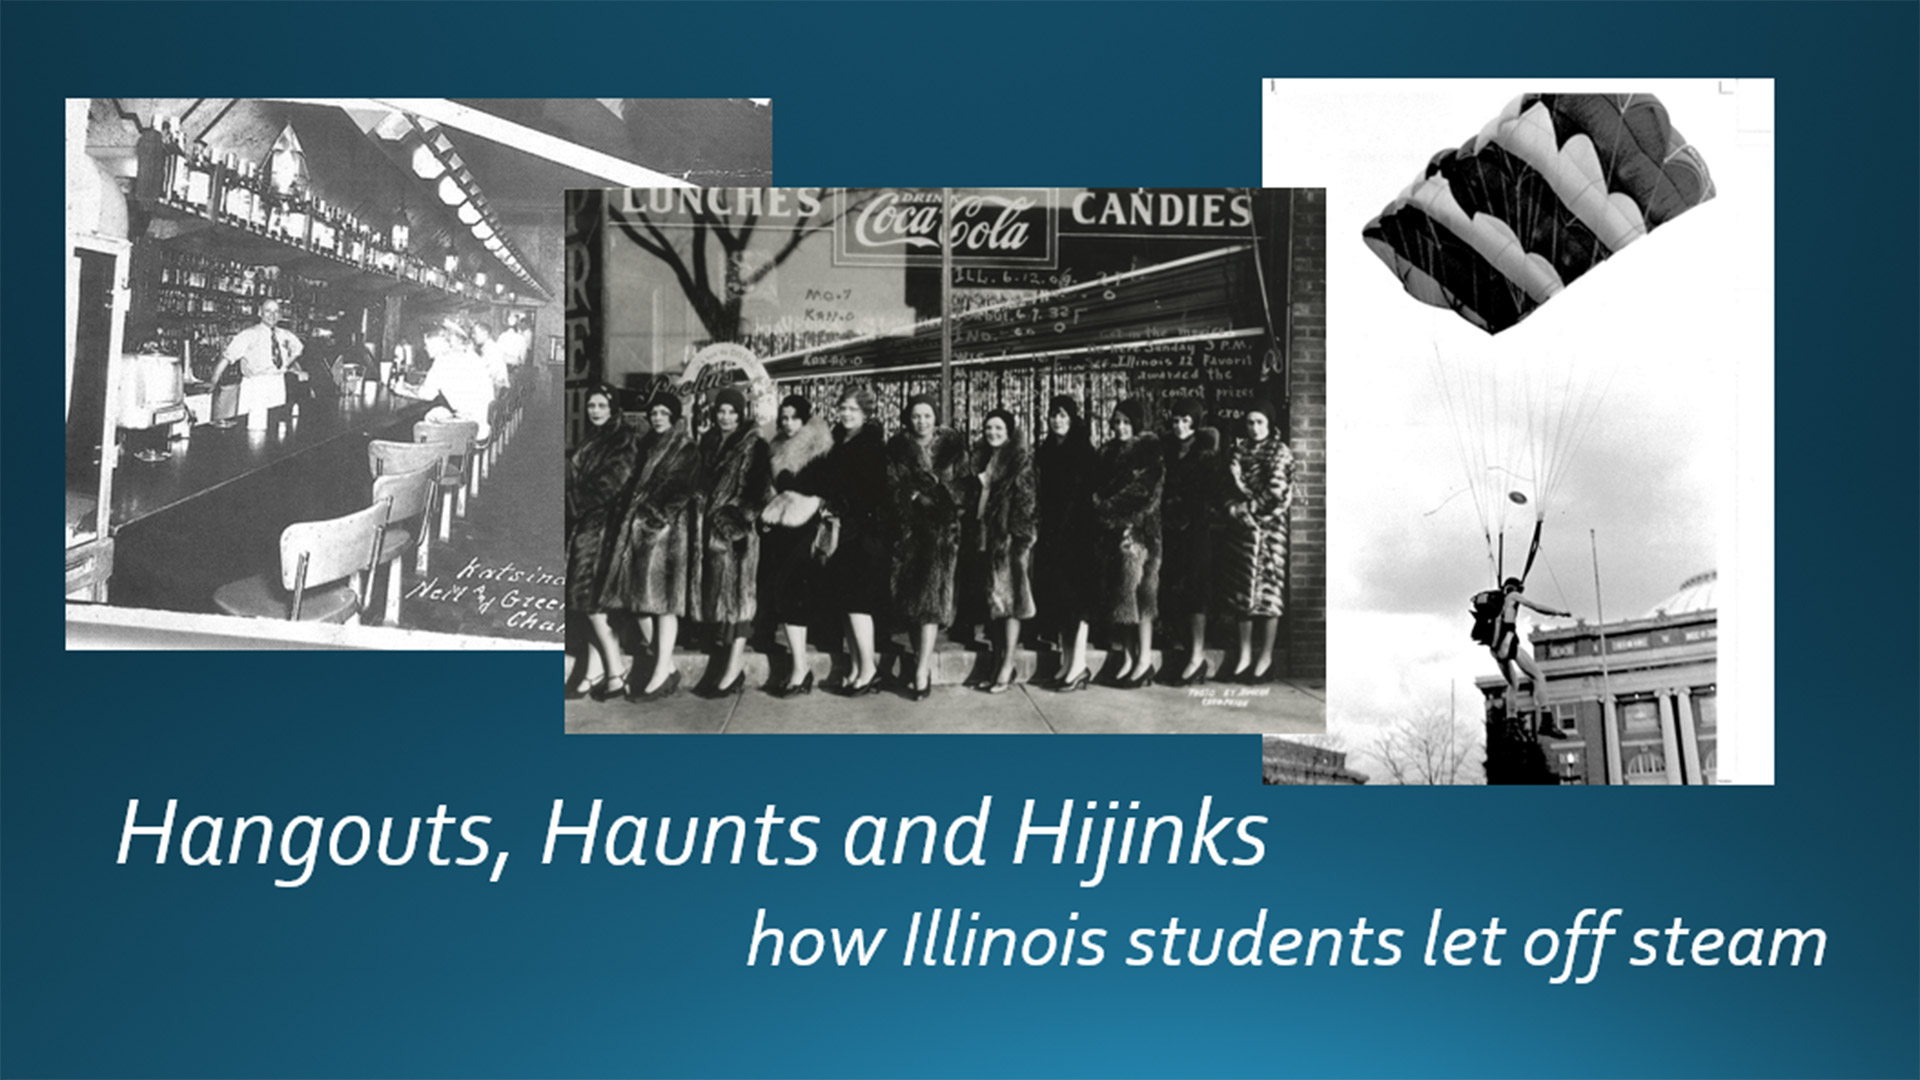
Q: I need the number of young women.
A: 11